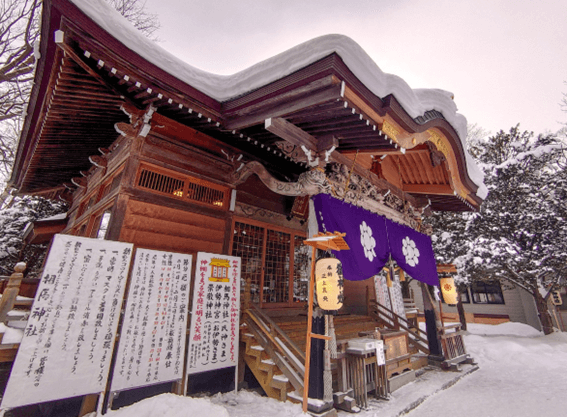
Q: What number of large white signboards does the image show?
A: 3